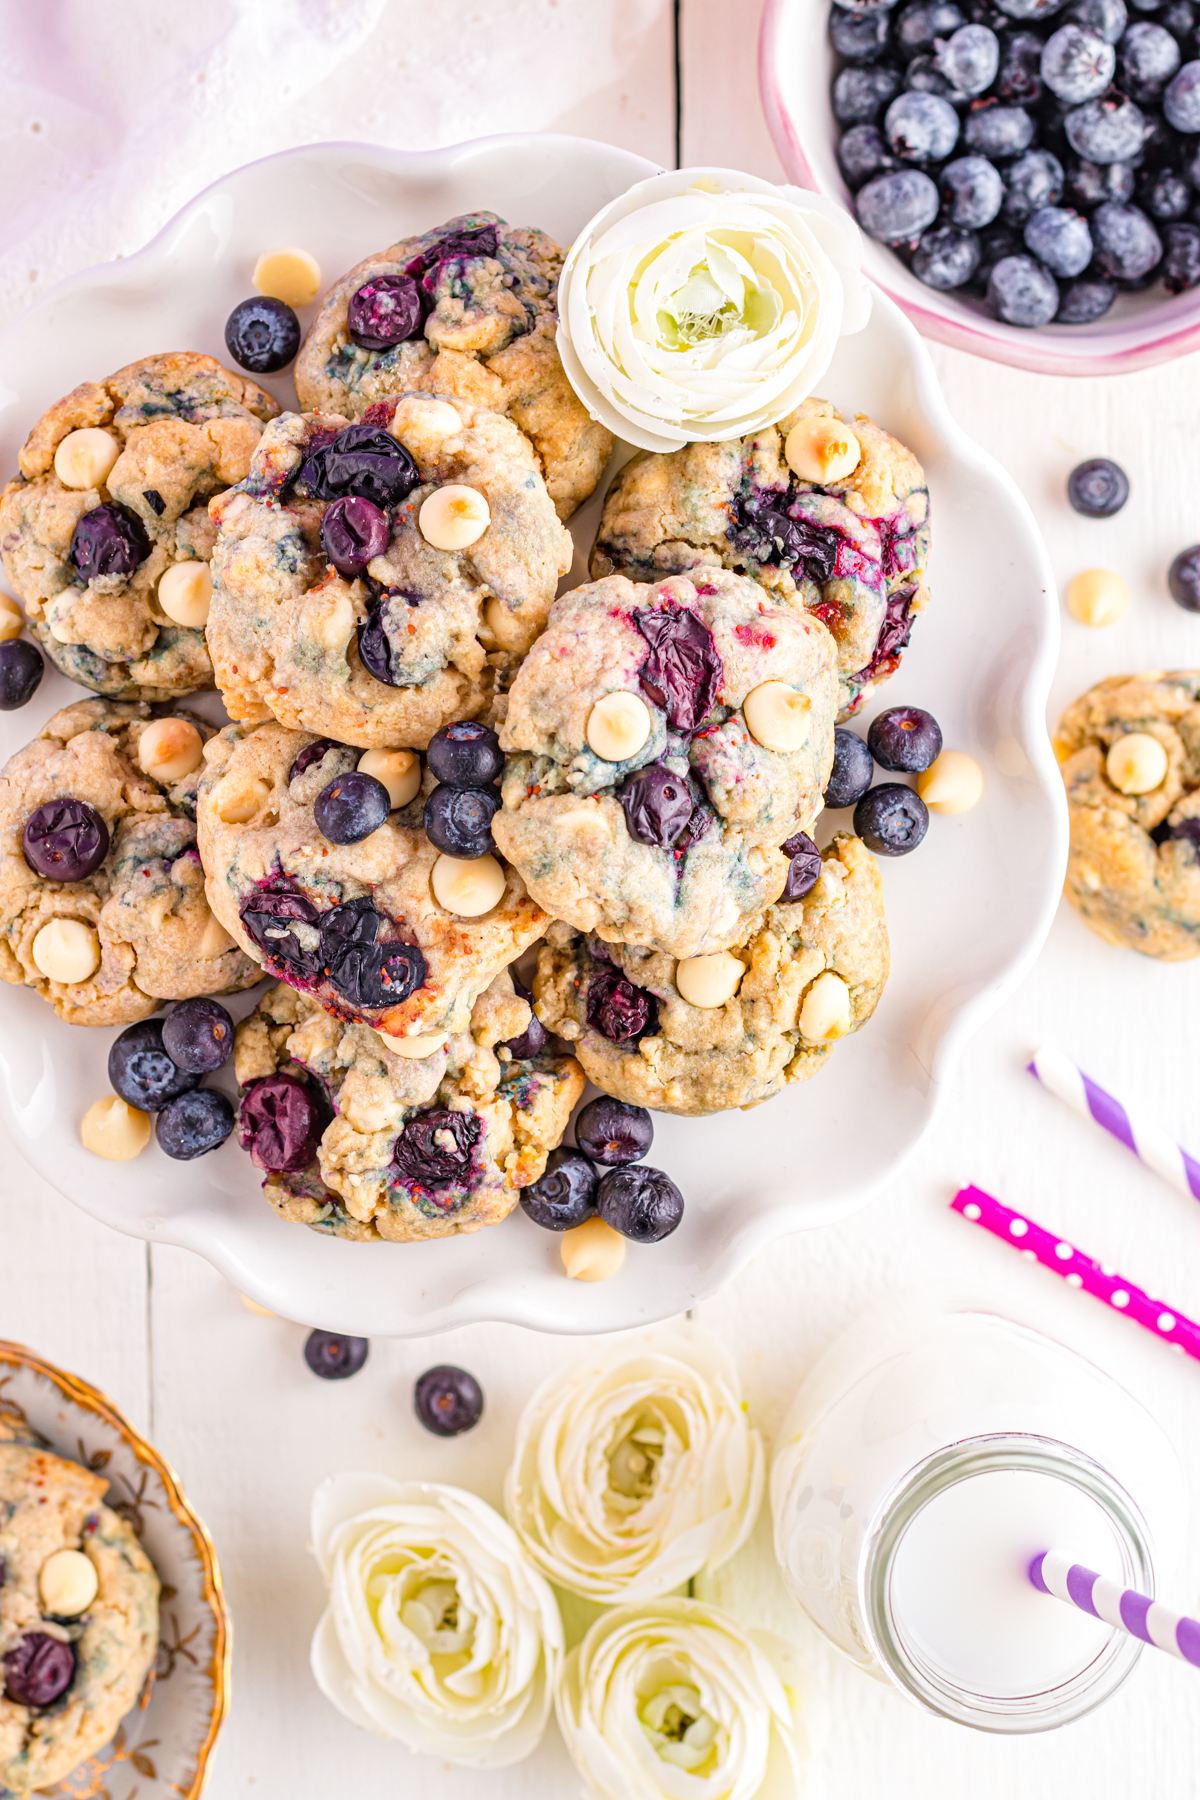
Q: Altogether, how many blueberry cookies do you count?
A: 11